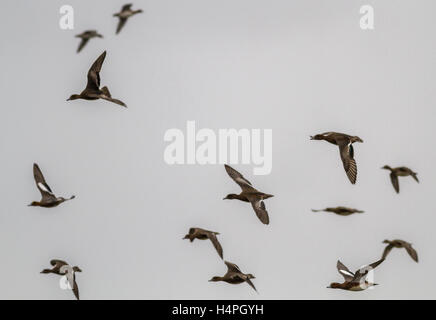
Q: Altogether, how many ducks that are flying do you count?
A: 13